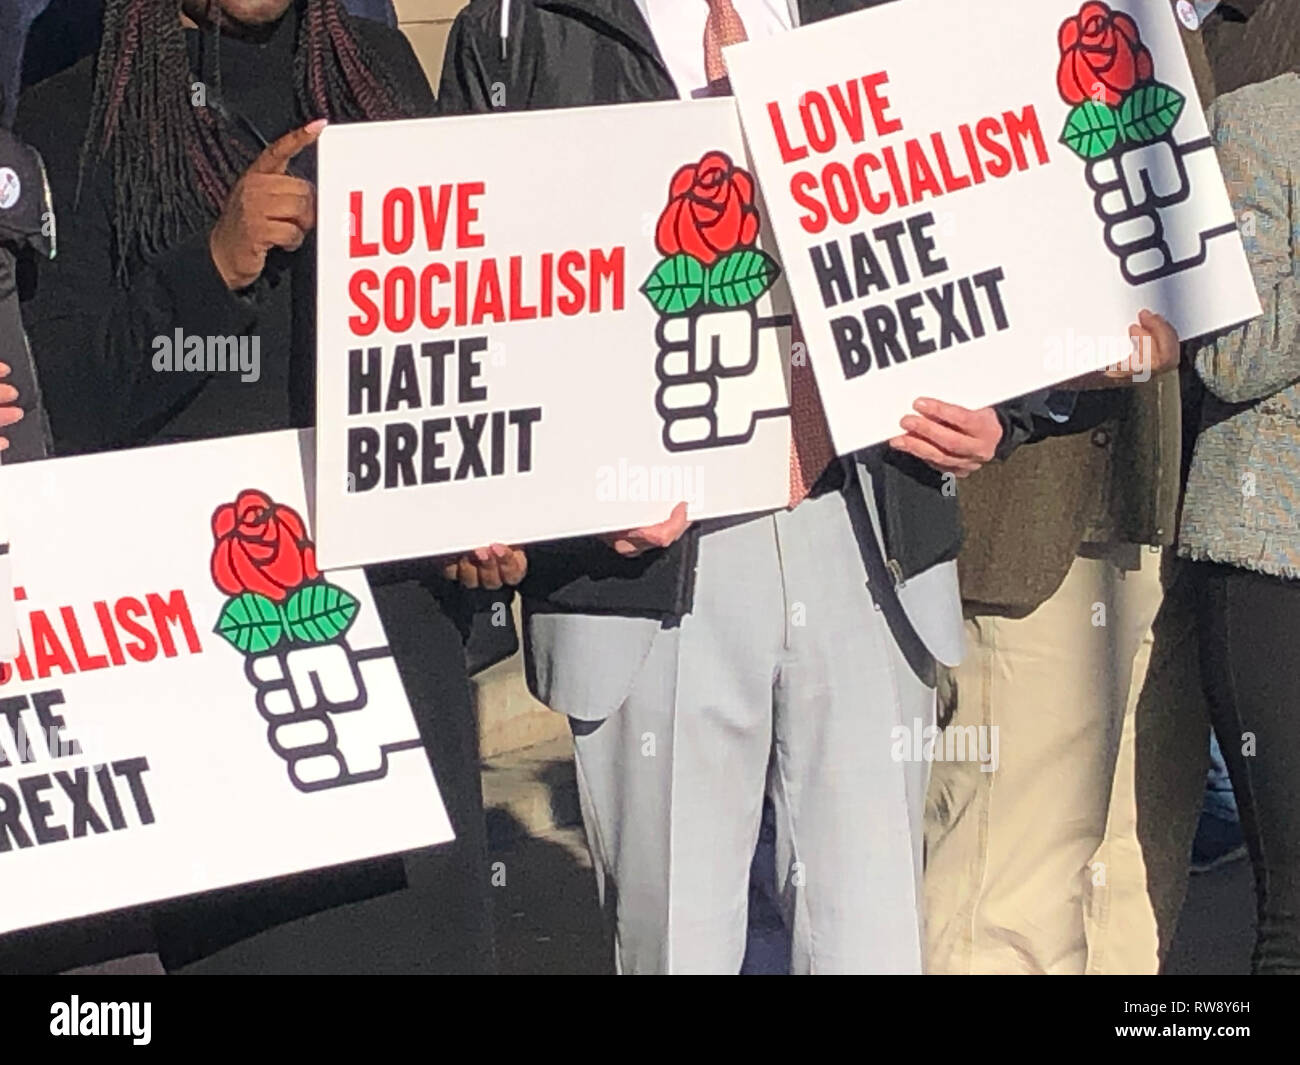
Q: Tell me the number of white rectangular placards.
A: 3